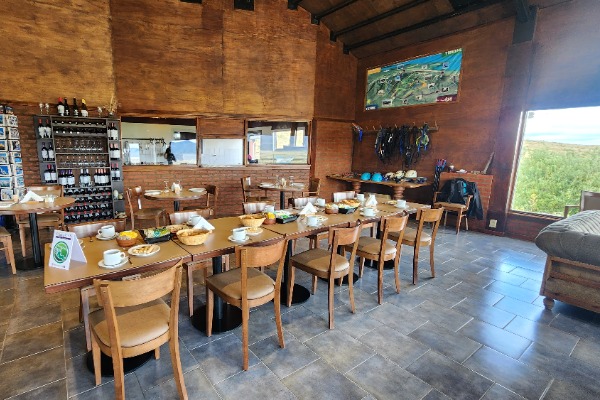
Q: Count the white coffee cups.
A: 10